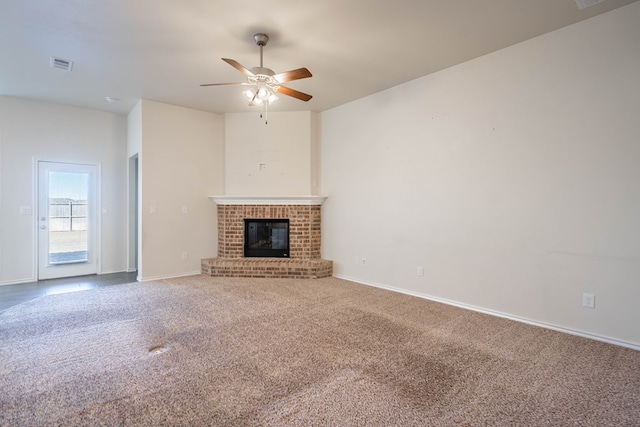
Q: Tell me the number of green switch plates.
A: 0